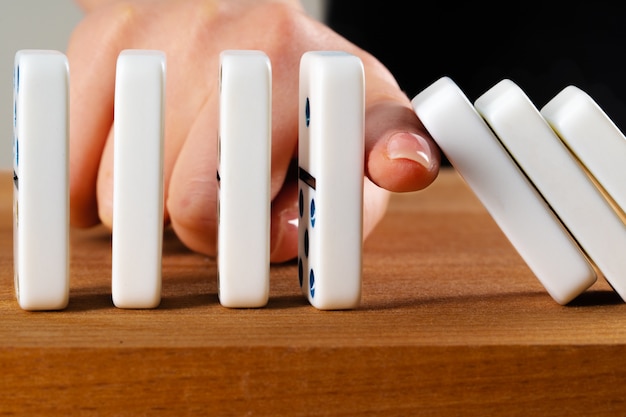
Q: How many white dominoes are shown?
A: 7